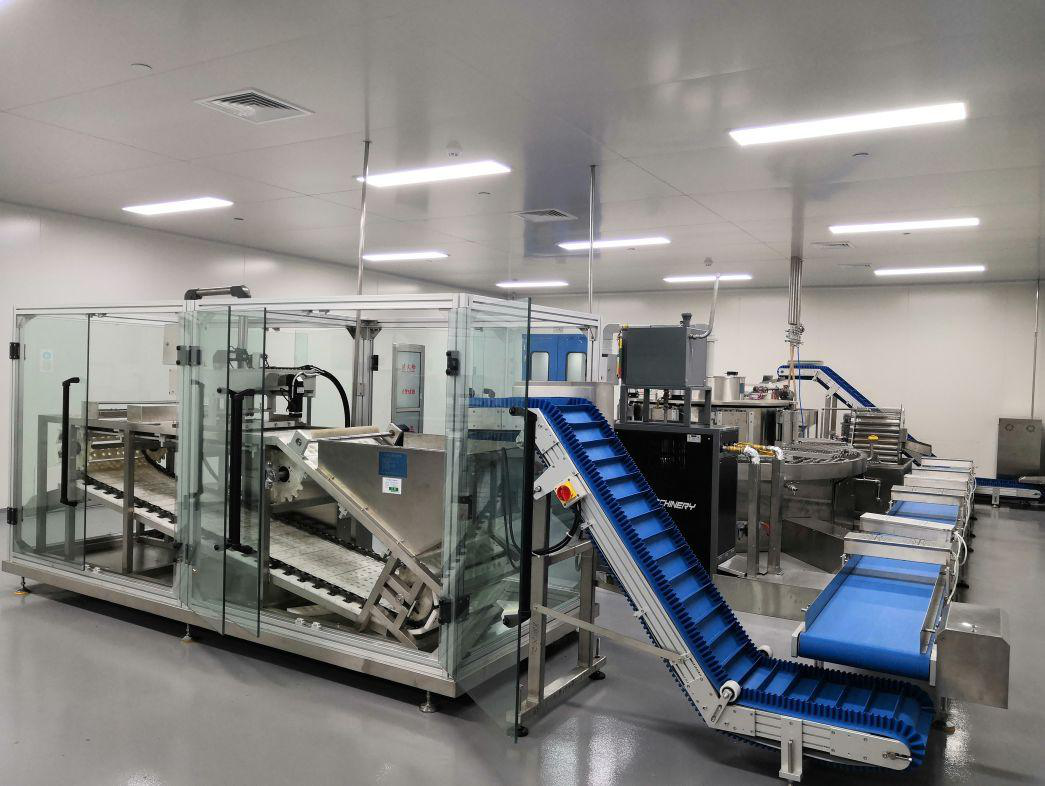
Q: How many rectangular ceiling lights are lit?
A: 9